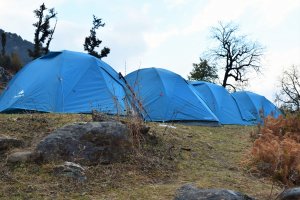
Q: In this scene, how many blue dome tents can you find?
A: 4